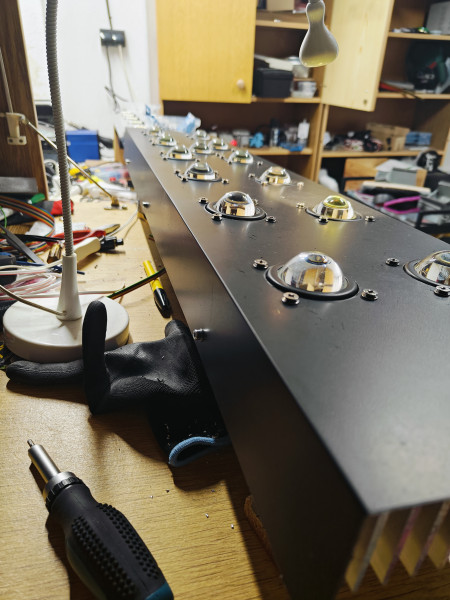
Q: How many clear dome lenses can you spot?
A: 13